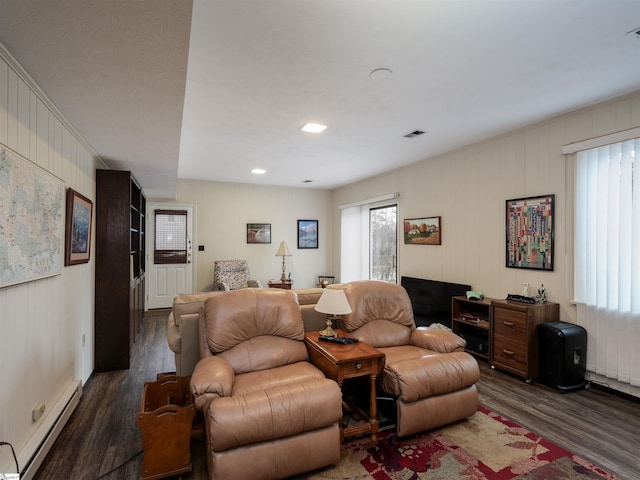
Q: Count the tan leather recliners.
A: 2